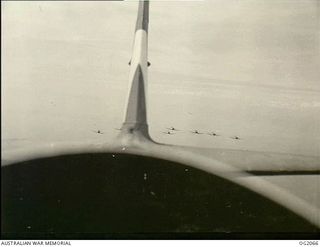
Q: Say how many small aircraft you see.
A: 6